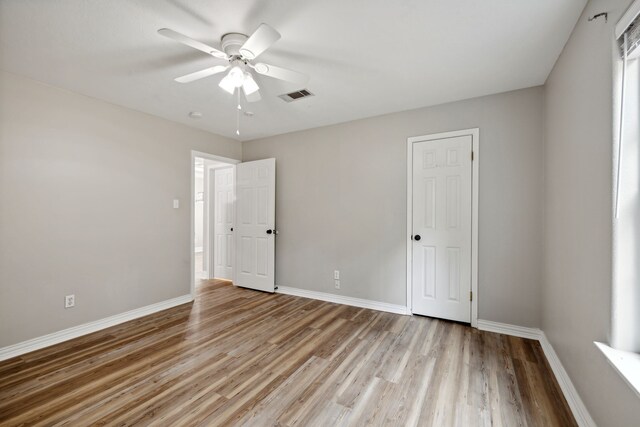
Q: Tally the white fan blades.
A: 5